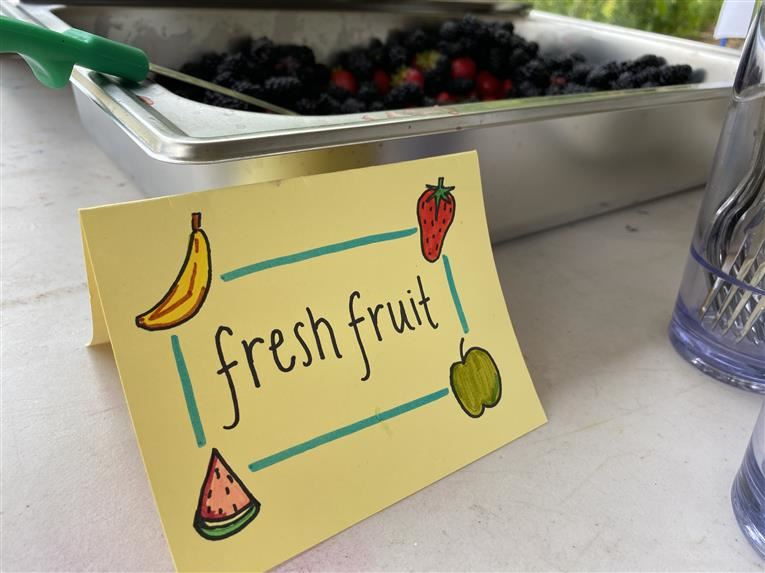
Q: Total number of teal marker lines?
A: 4